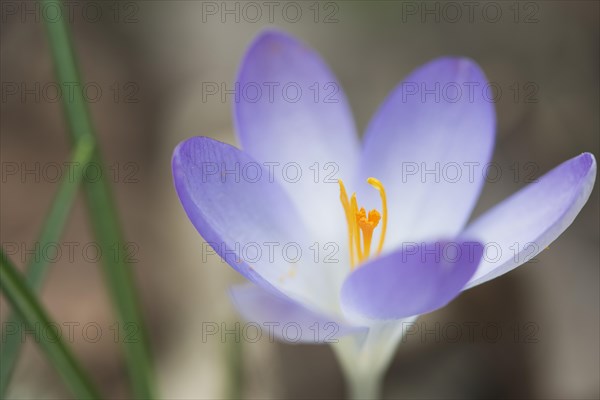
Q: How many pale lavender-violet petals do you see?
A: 6